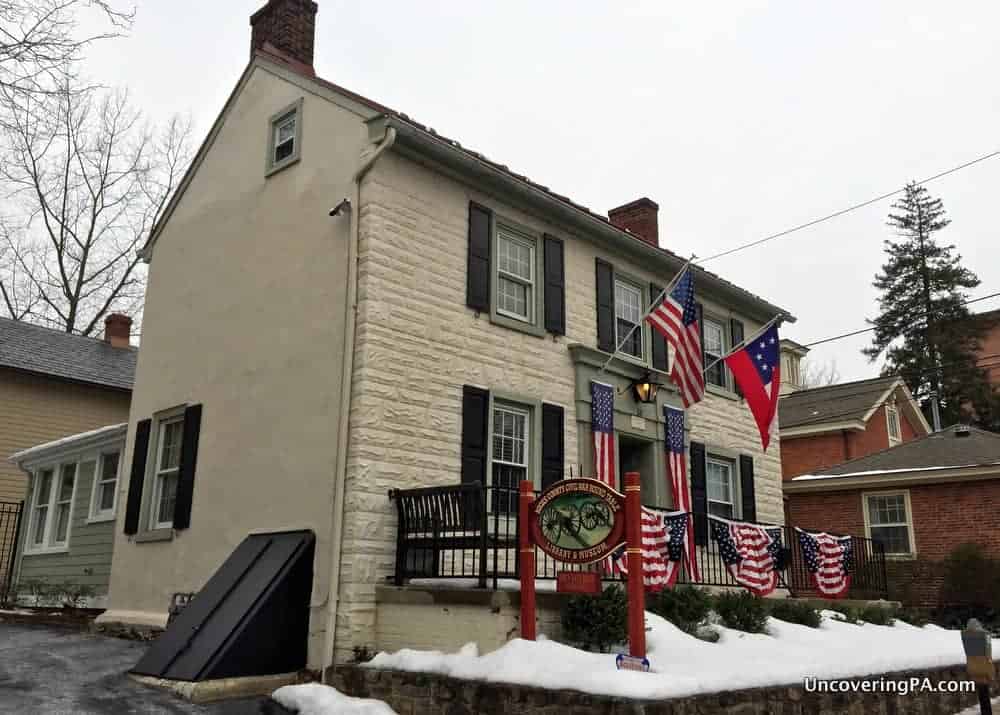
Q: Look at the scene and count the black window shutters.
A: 12